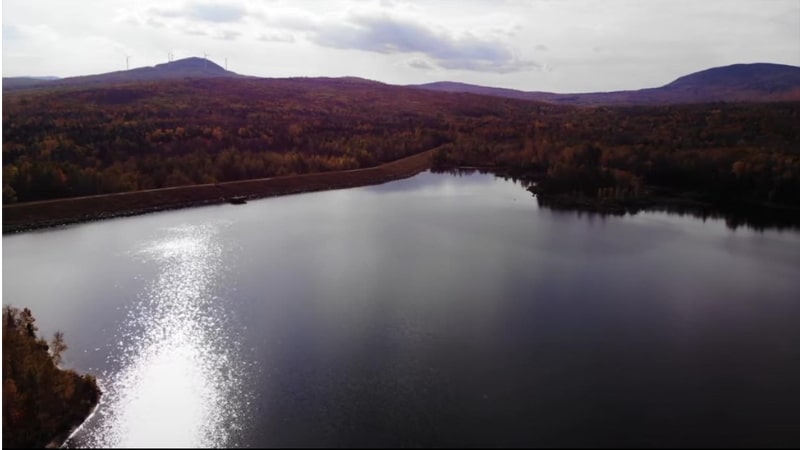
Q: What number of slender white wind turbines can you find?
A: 5